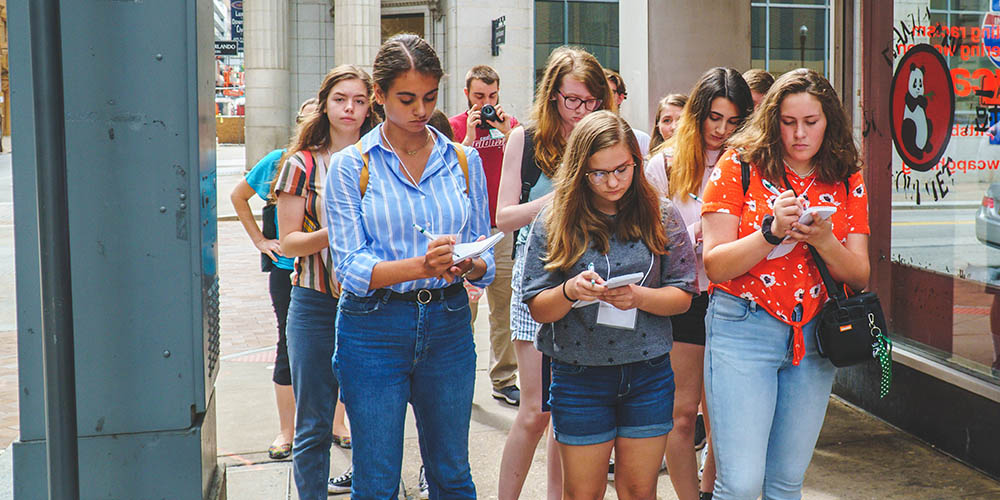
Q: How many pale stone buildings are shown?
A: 1